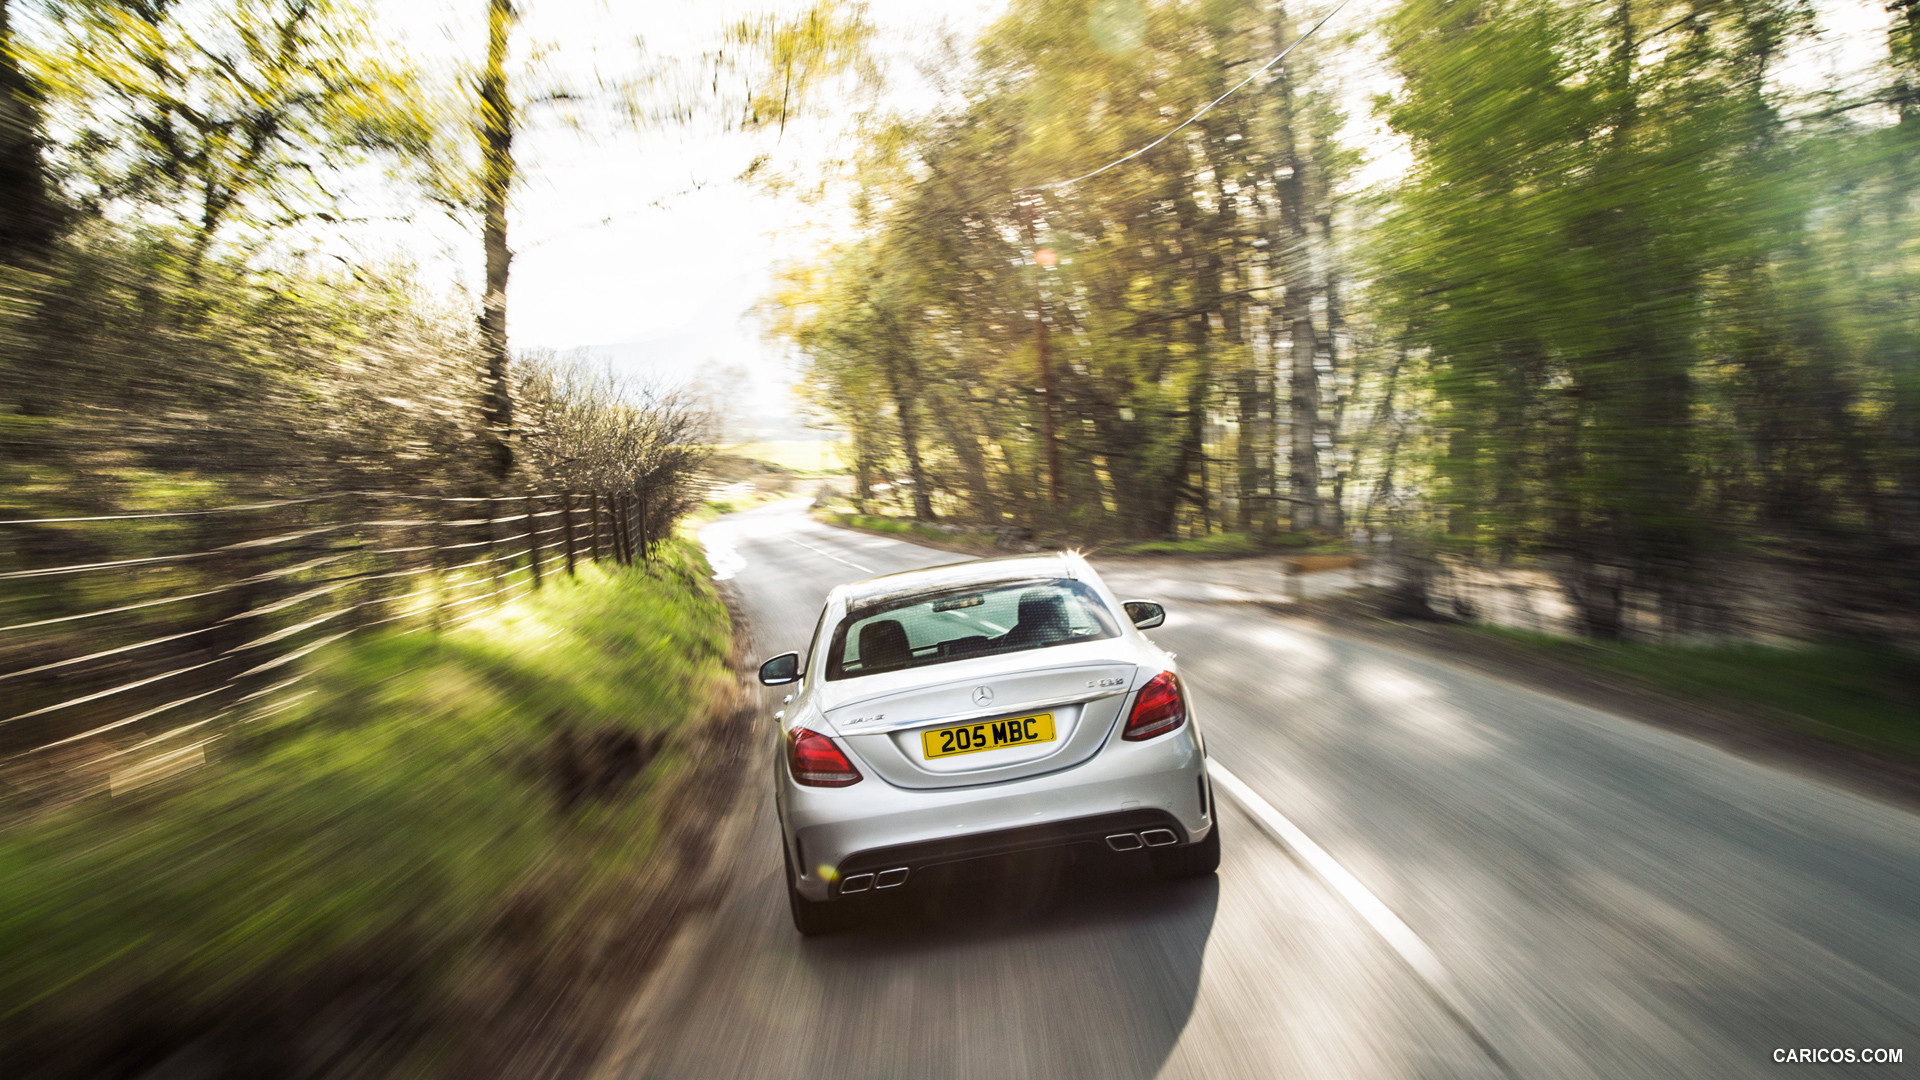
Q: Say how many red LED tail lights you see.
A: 2